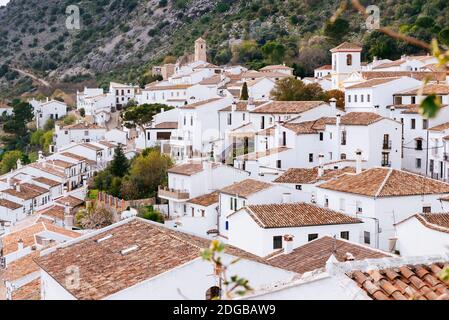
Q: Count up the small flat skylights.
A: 2